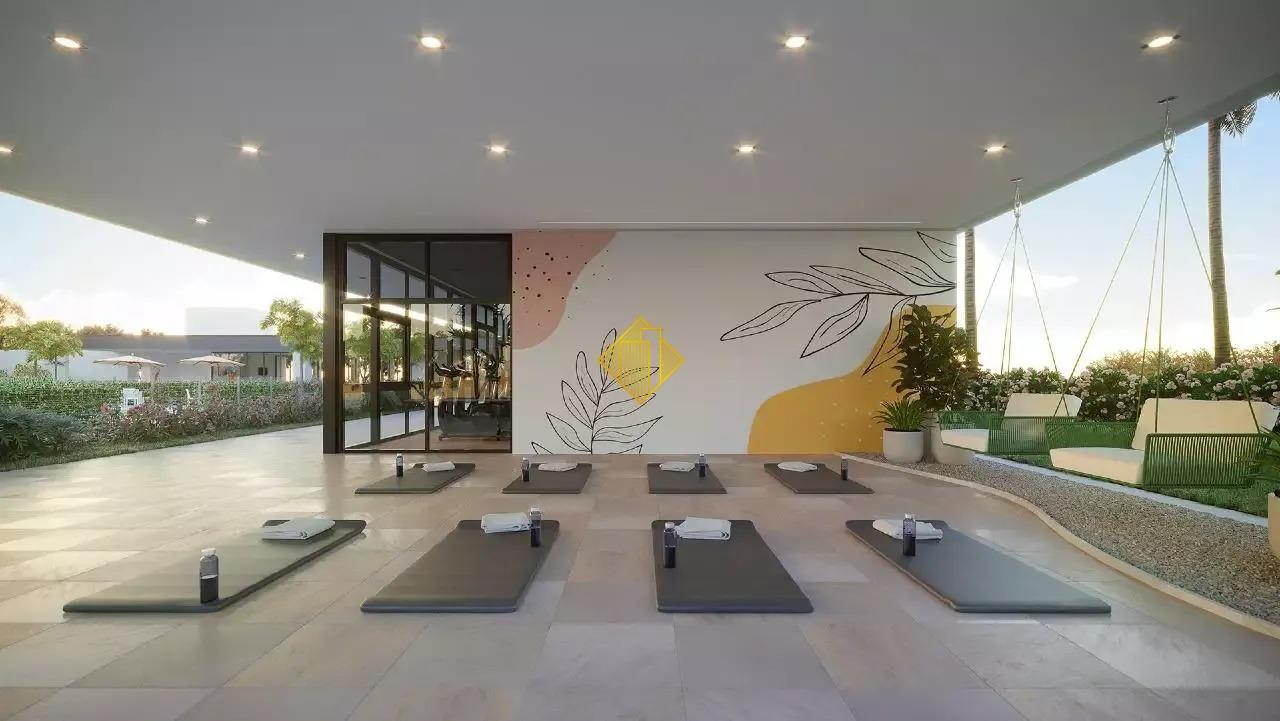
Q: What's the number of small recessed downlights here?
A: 11